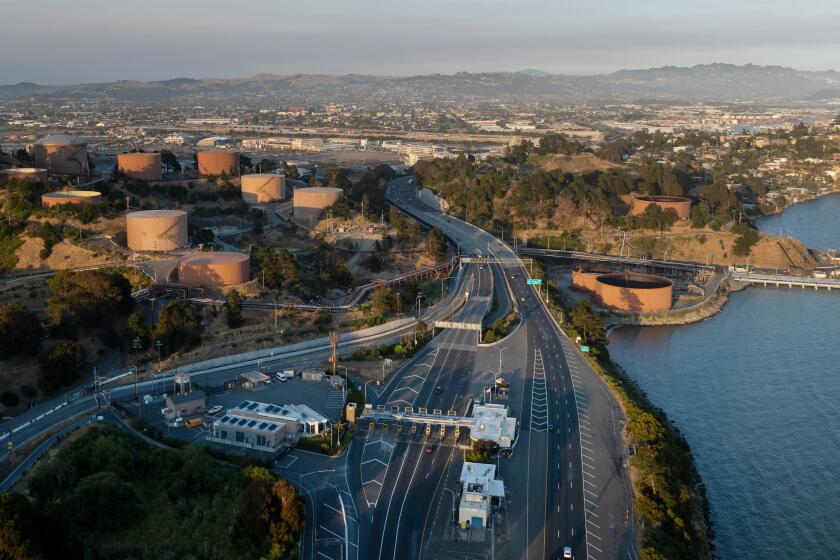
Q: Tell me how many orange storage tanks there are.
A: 12